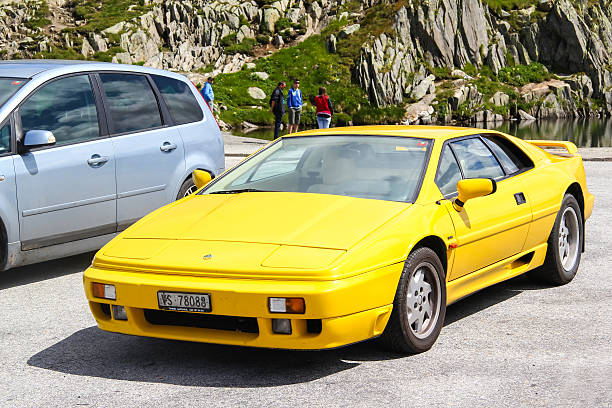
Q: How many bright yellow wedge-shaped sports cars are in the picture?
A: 1